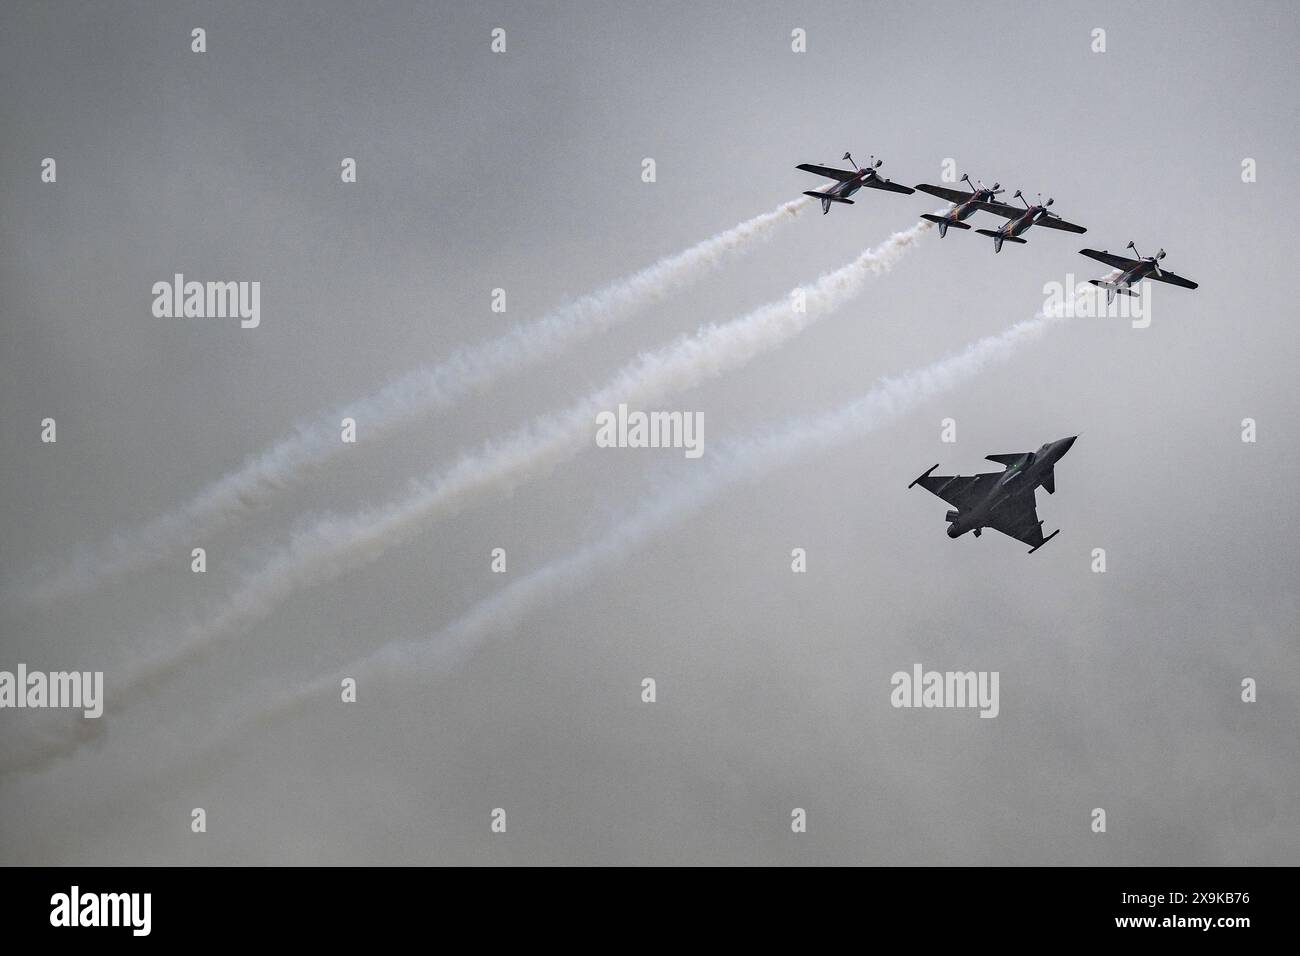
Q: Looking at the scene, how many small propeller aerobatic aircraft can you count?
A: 4